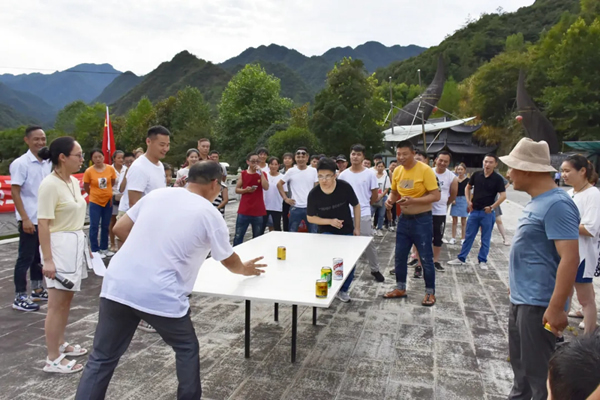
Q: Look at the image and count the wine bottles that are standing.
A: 4